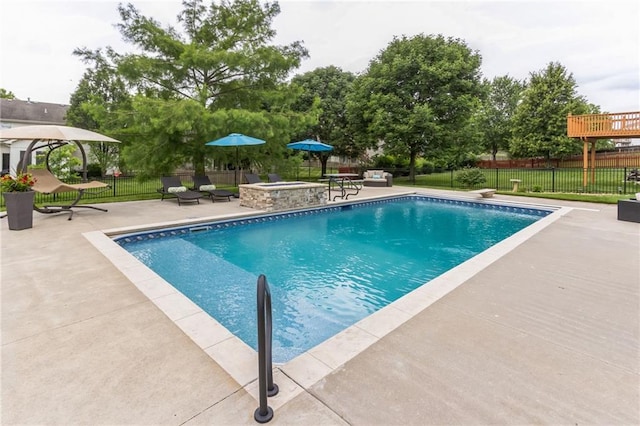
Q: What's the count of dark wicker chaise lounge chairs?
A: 4